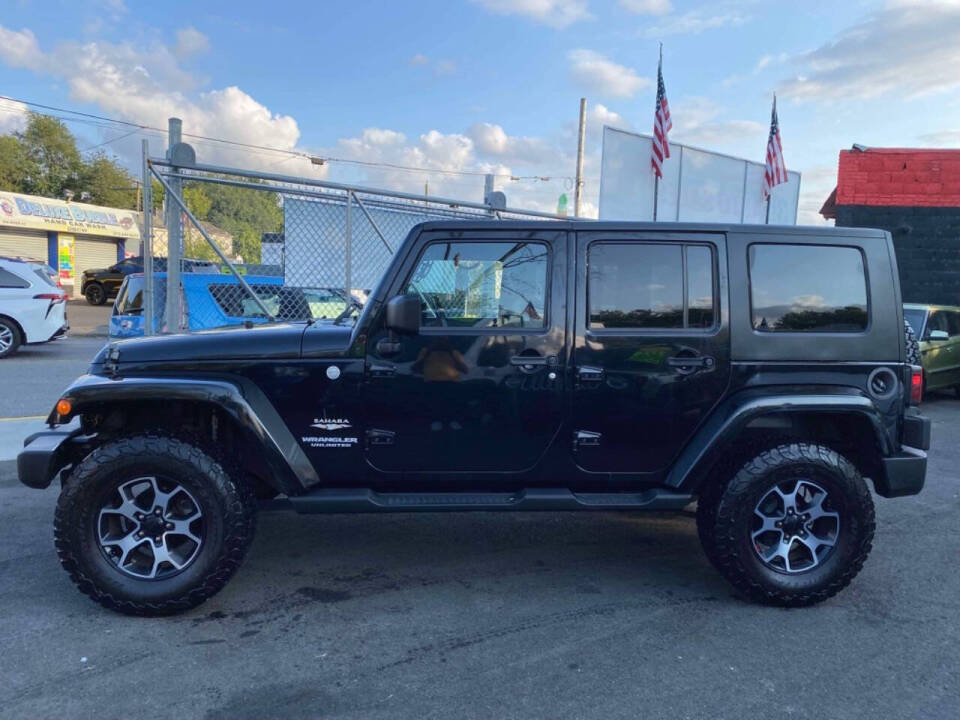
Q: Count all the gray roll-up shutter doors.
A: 2